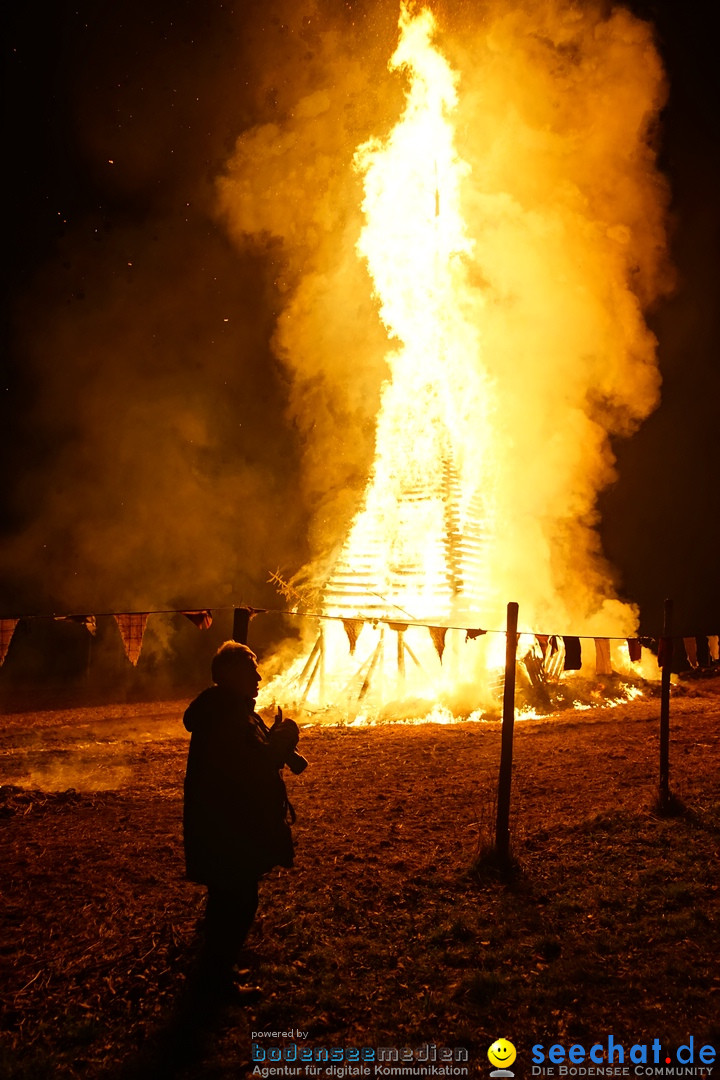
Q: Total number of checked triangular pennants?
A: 2